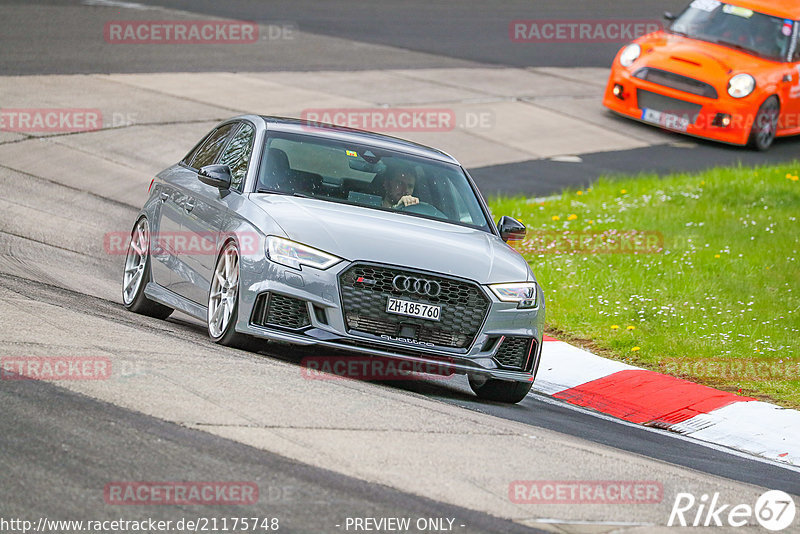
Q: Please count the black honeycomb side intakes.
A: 2